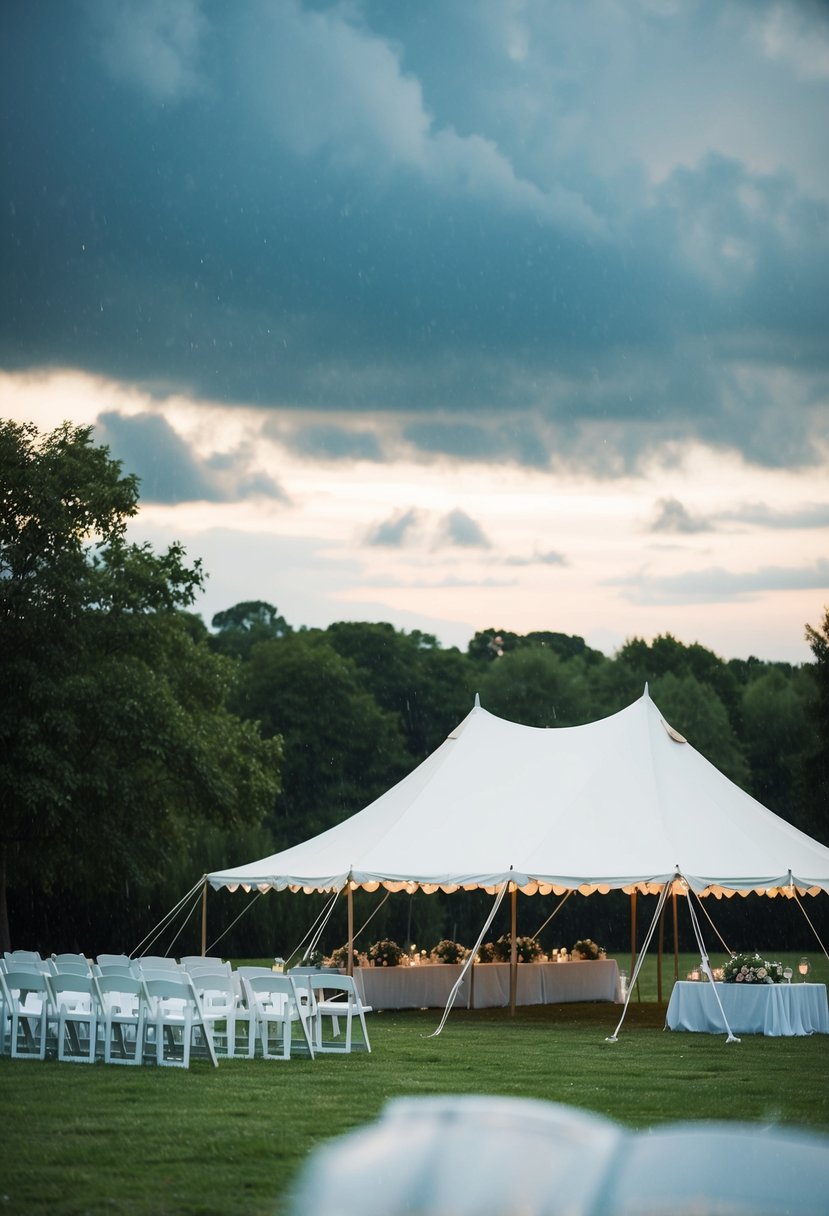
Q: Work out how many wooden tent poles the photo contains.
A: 6